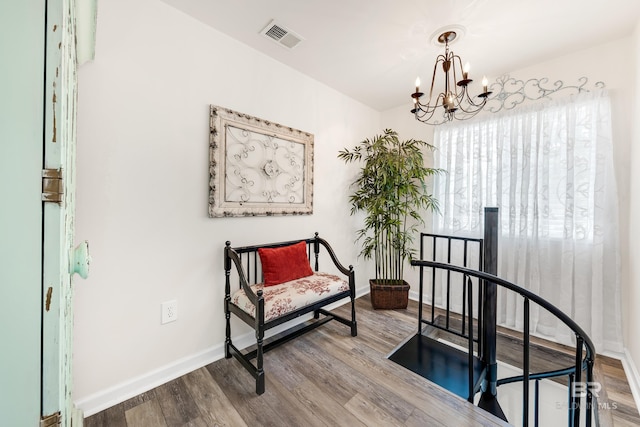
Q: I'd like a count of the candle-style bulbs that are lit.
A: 5